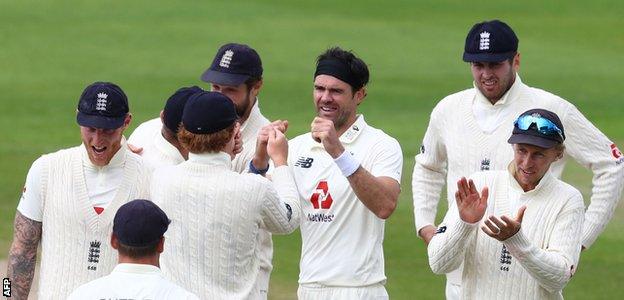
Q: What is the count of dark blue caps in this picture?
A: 7